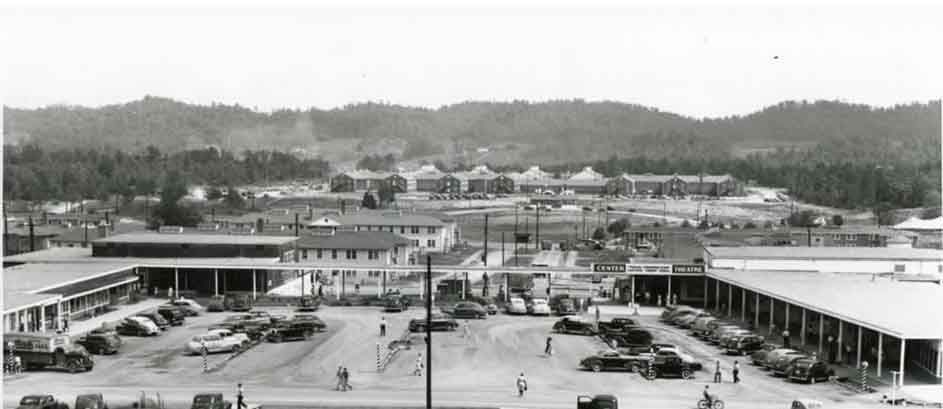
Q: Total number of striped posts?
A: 5